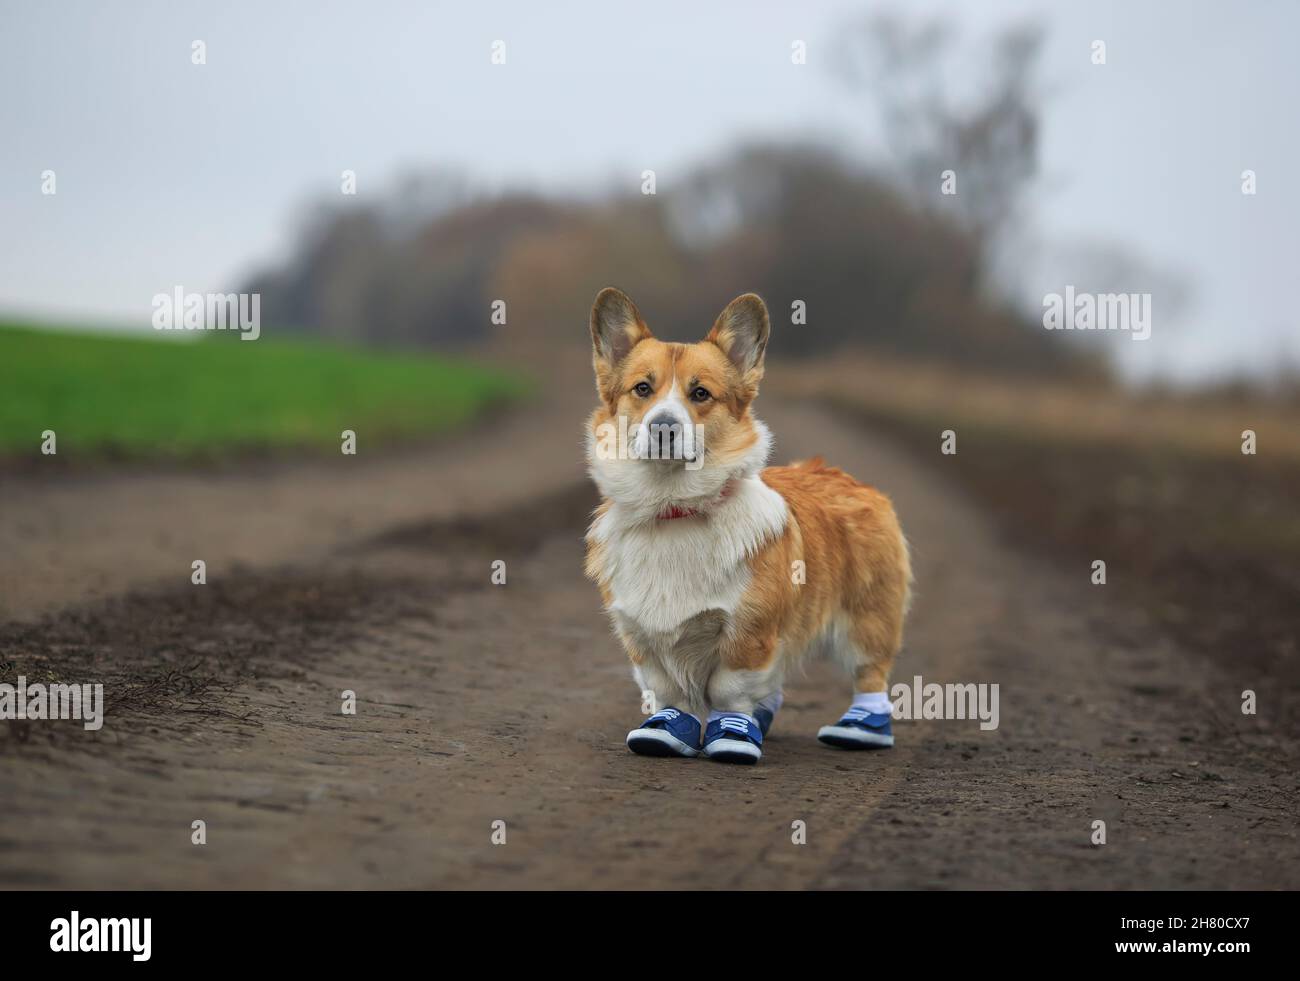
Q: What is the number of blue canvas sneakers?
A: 4